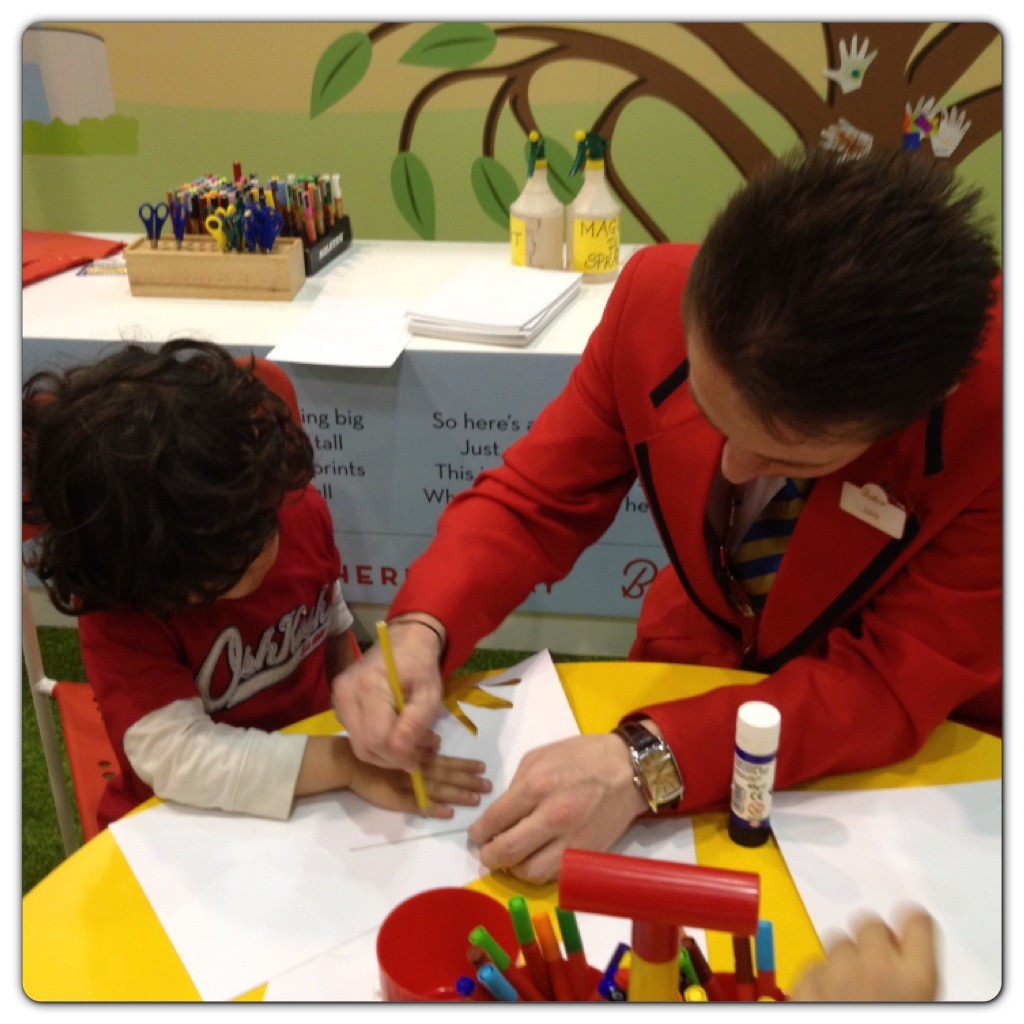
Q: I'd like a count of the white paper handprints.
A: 4